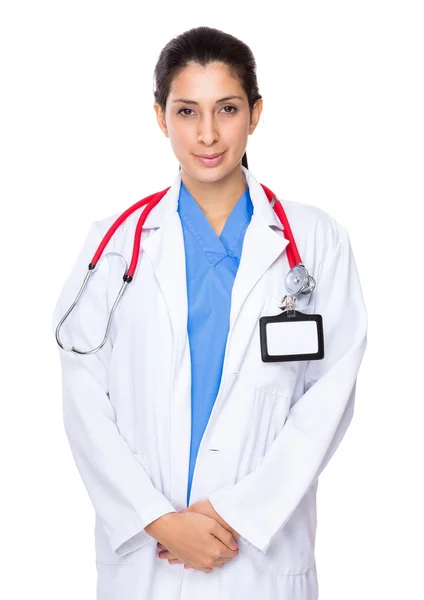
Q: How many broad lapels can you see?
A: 2